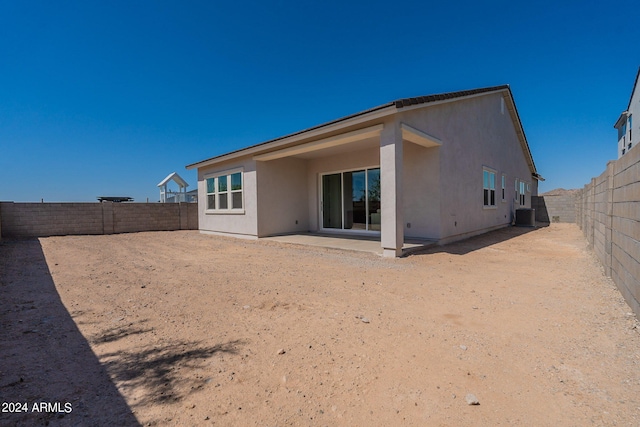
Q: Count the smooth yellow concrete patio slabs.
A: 1